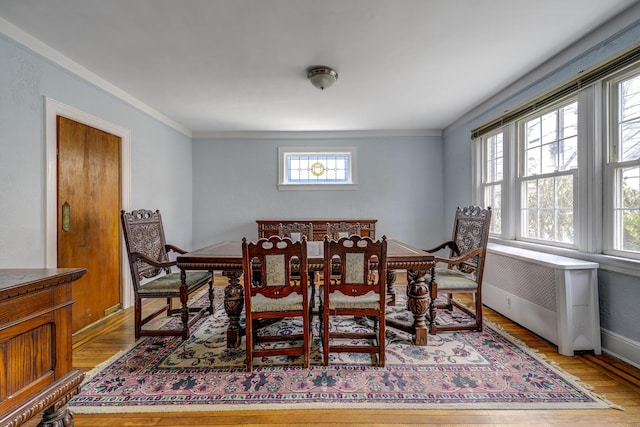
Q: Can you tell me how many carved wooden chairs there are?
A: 6